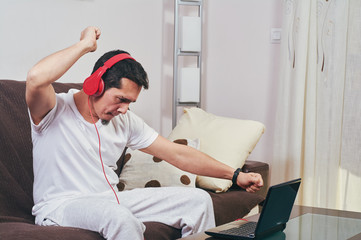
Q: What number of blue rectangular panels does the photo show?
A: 0